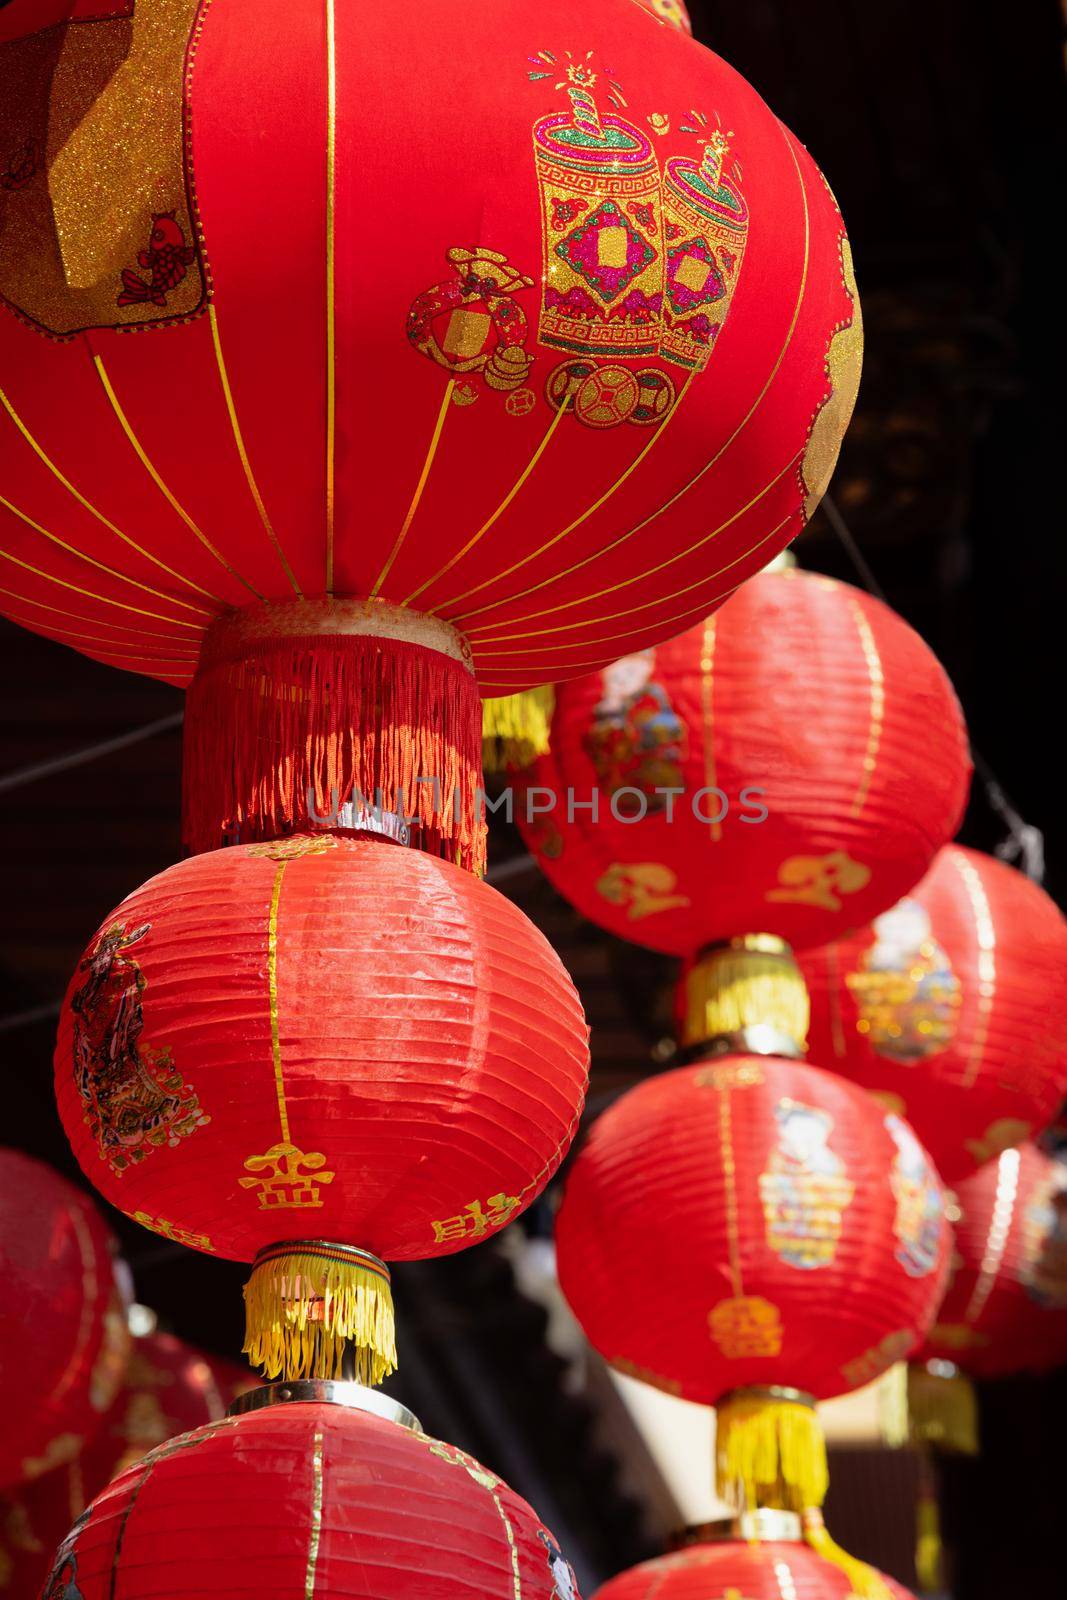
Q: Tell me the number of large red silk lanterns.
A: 1